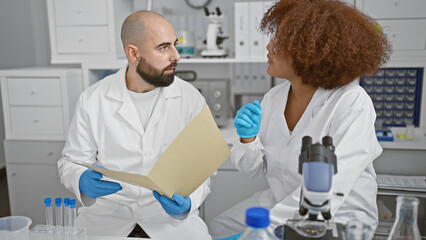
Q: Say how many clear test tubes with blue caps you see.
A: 4